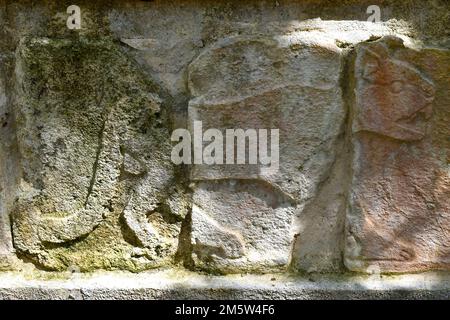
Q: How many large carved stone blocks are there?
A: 3